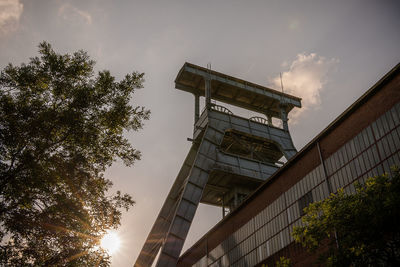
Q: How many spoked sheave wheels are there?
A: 2